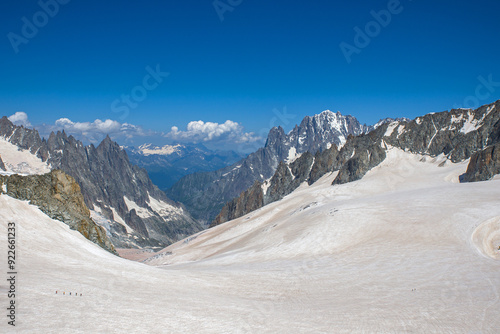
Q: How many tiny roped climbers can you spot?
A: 5